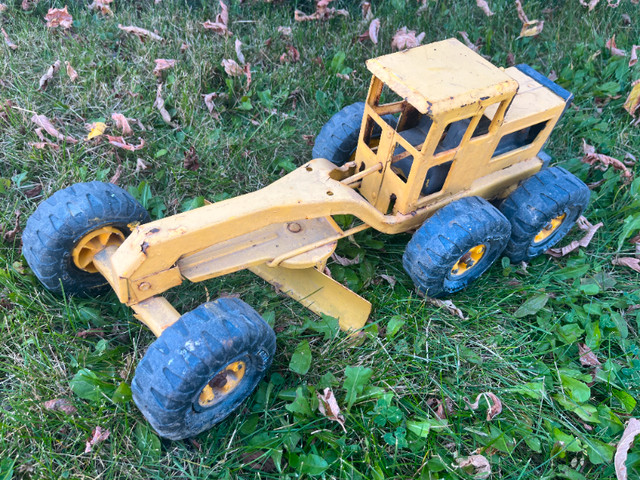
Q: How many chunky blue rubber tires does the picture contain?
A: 5